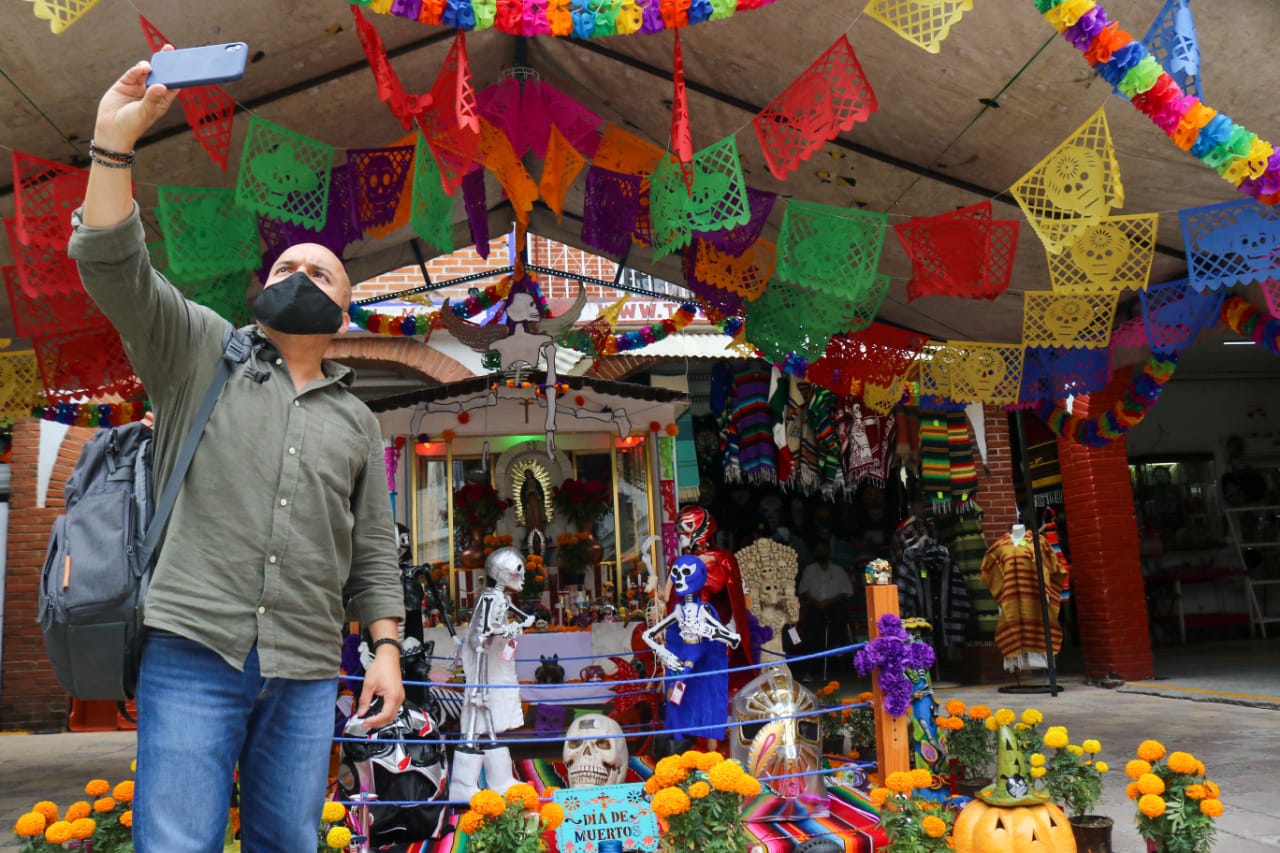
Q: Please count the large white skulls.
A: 1